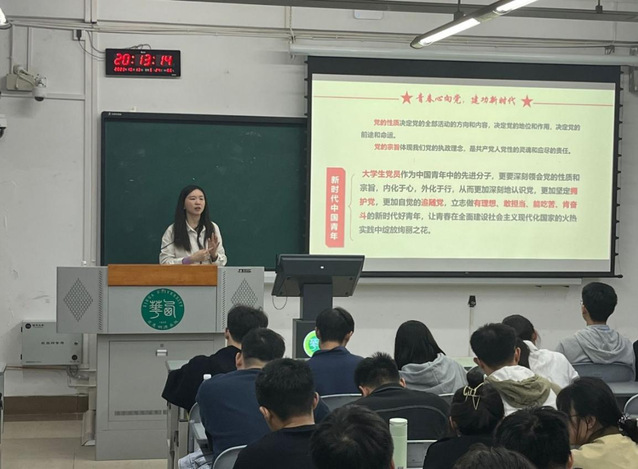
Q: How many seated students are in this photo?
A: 14